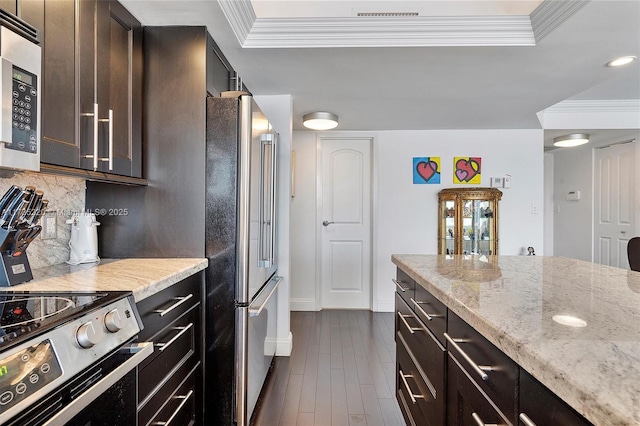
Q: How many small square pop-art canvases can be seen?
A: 2